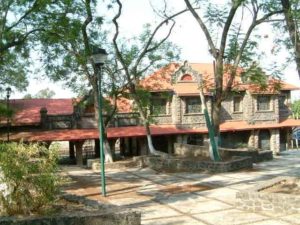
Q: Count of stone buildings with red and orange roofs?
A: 1